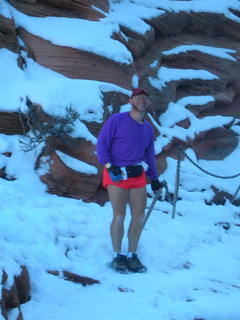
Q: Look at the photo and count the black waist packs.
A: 1